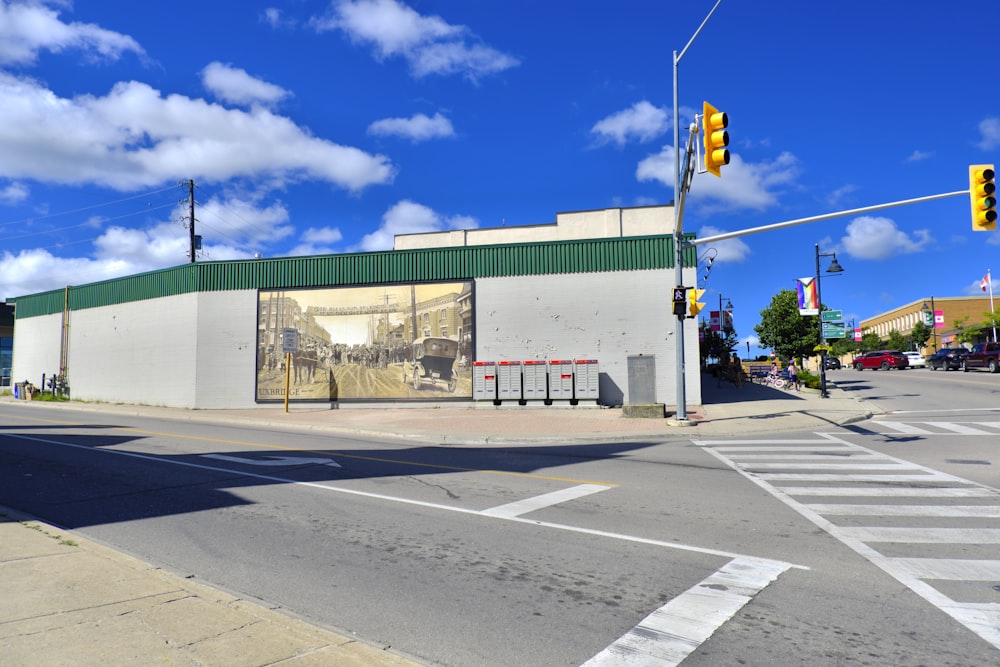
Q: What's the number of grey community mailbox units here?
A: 5